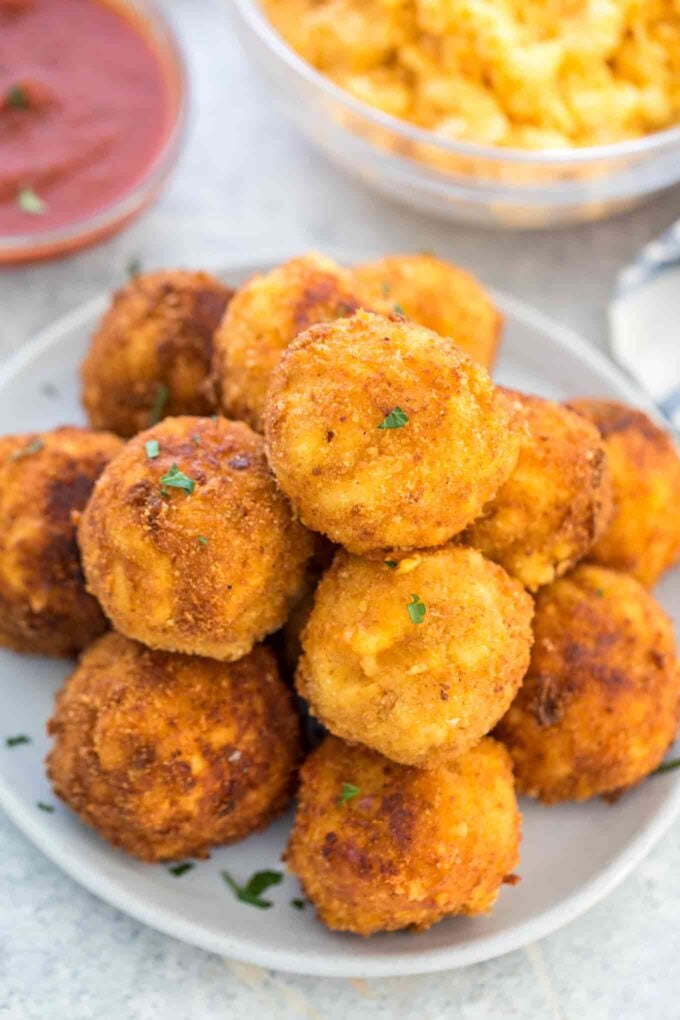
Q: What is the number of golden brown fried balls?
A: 12